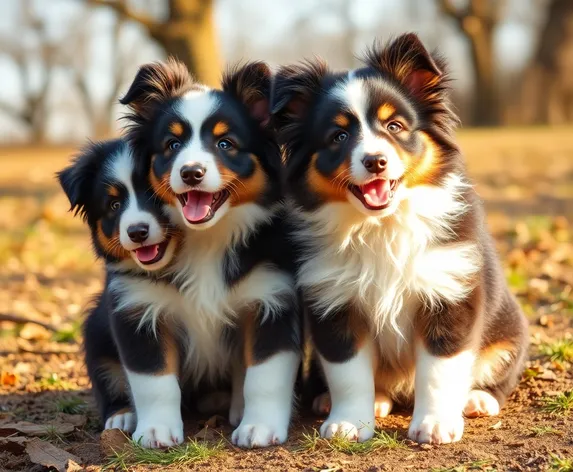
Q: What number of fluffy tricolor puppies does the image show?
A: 3